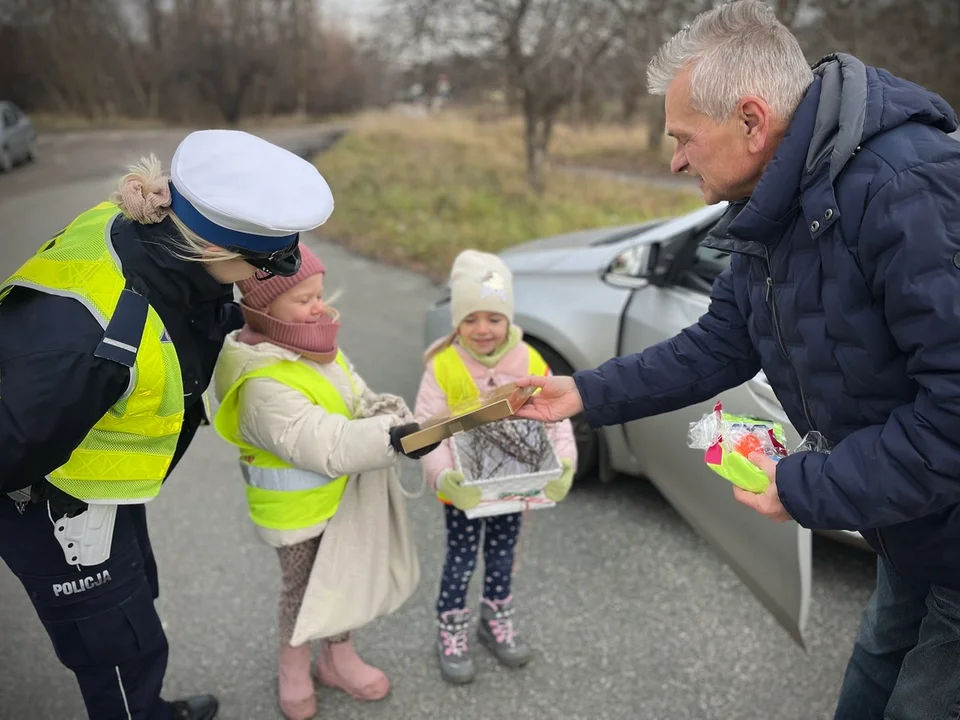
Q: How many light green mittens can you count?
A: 2